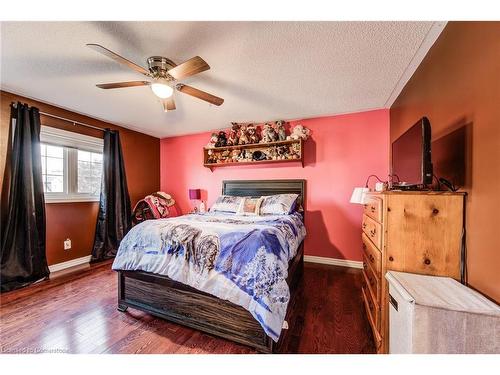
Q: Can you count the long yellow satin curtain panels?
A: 0